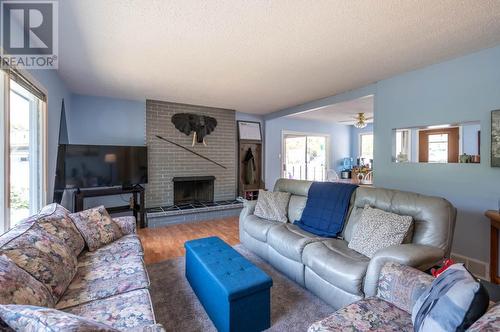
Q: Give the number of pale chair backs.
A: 2